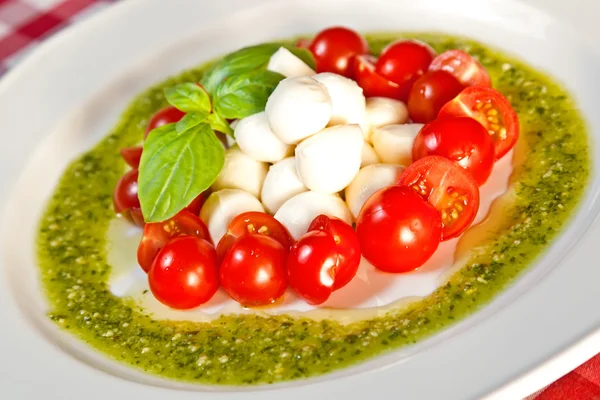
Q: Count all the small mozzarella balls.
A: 13